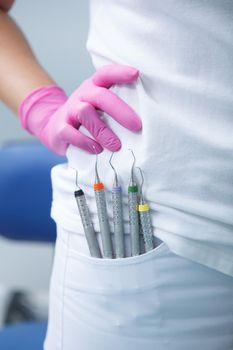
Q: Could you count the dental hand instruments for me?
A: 5